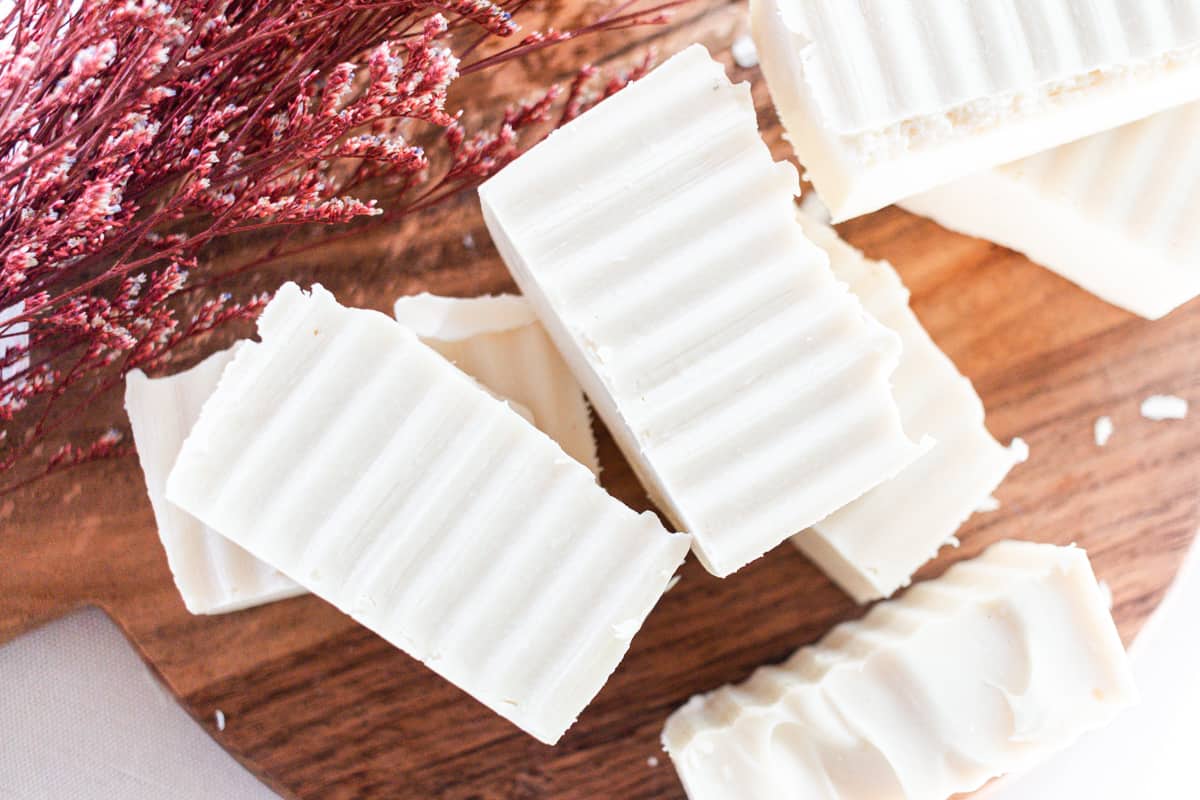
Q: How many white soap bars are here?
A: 7